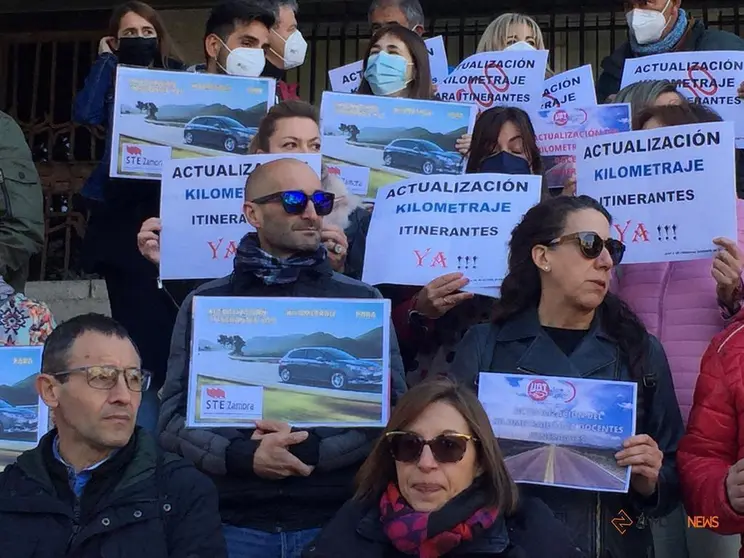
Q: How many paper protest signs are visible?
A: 13